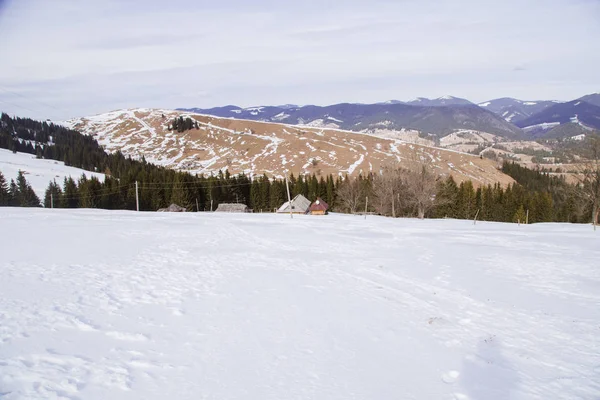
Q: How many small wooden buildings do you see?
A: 4